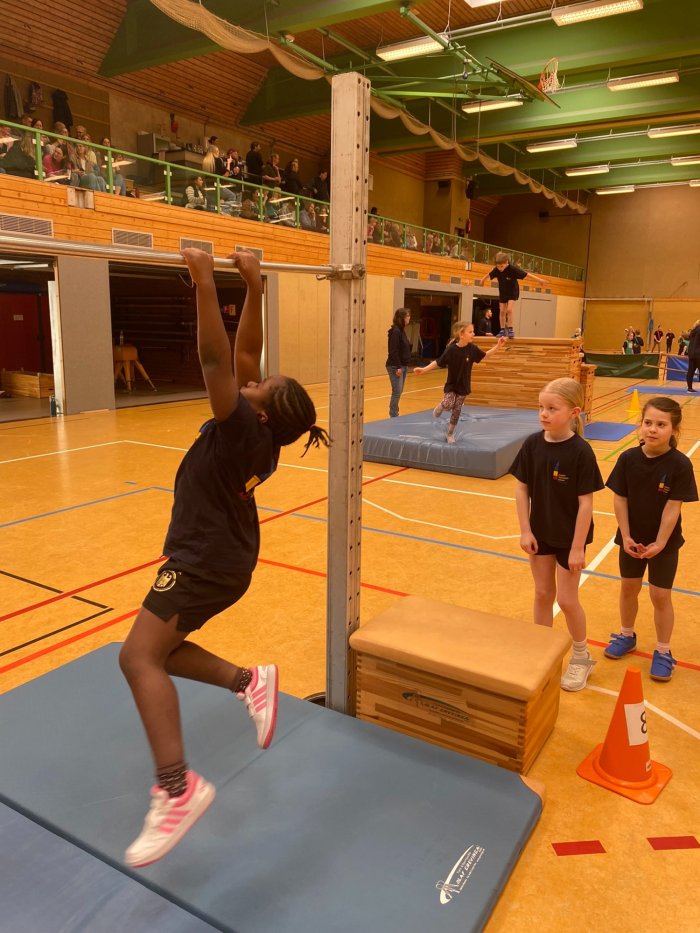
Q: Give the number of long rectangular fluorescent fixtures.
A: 11